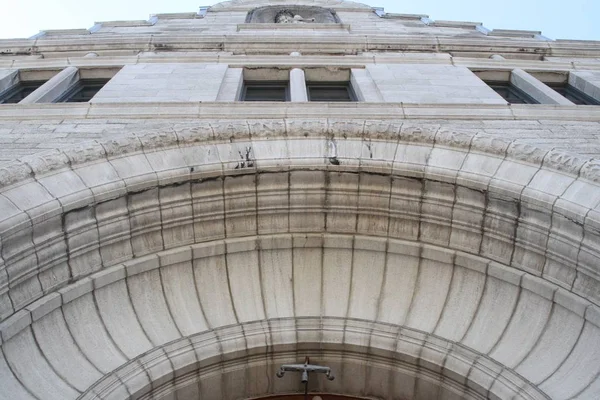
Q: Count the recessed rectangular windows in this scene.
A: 6